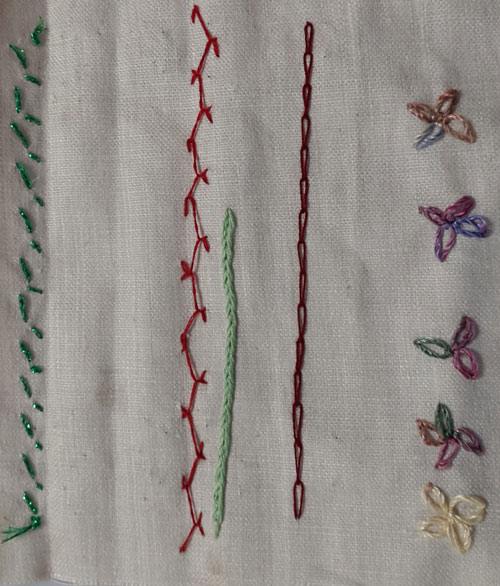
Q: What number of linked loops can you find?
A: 15